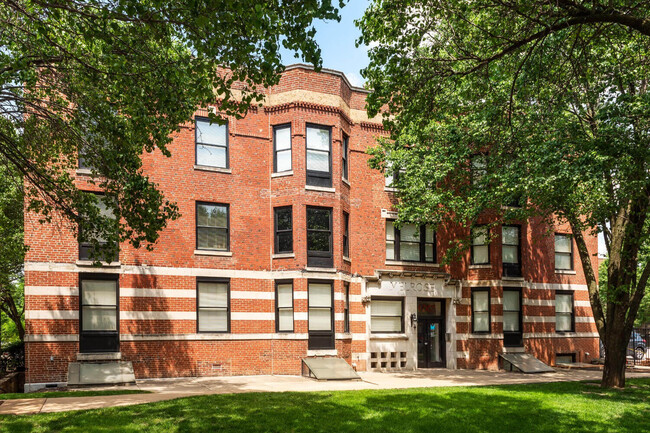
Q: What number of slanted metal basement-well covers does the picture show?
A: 3